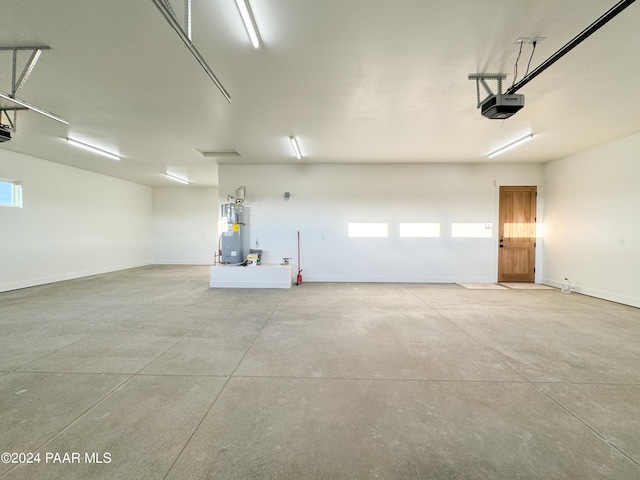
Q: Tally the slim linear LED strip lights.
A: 5